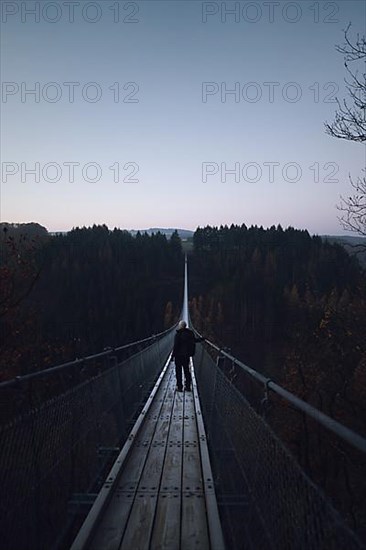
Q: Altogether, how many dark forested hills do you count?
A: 2